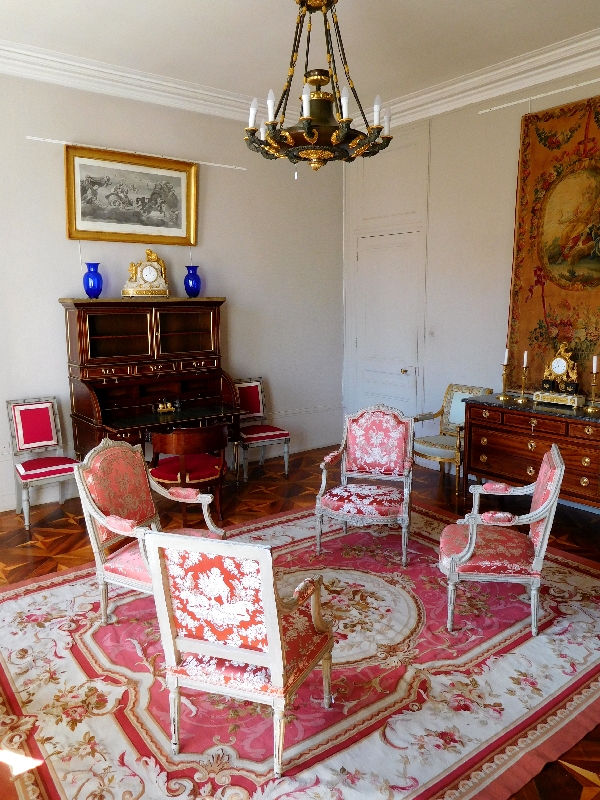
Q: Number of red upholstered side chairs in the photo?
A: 2